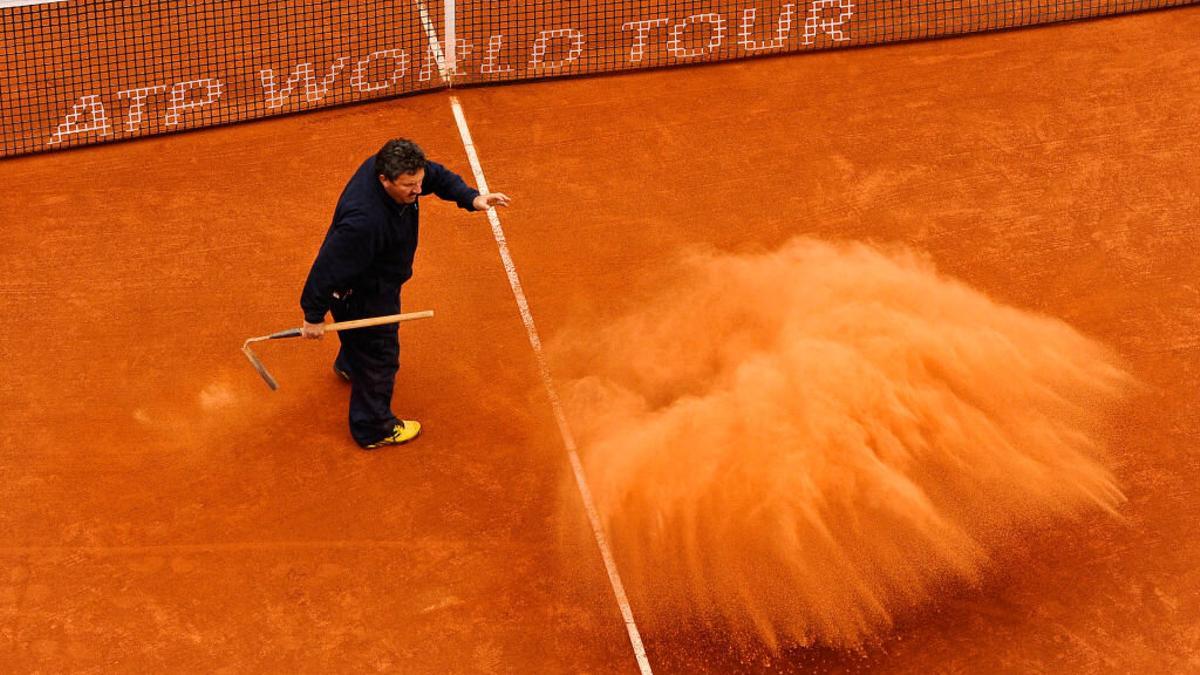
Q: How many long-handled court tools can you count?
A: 1